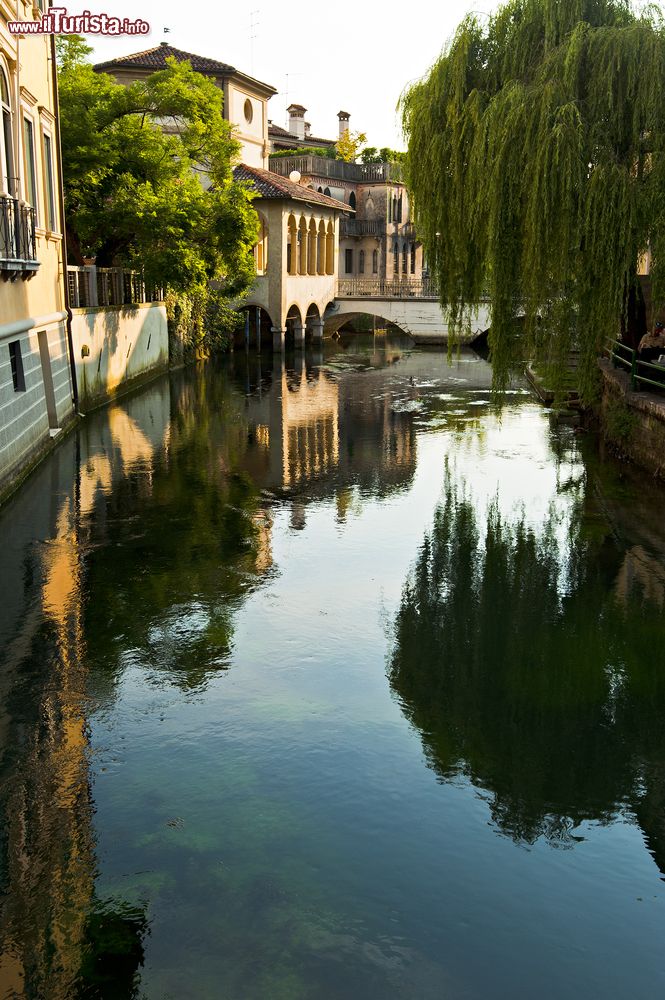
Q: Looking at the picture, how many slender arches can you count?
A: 5